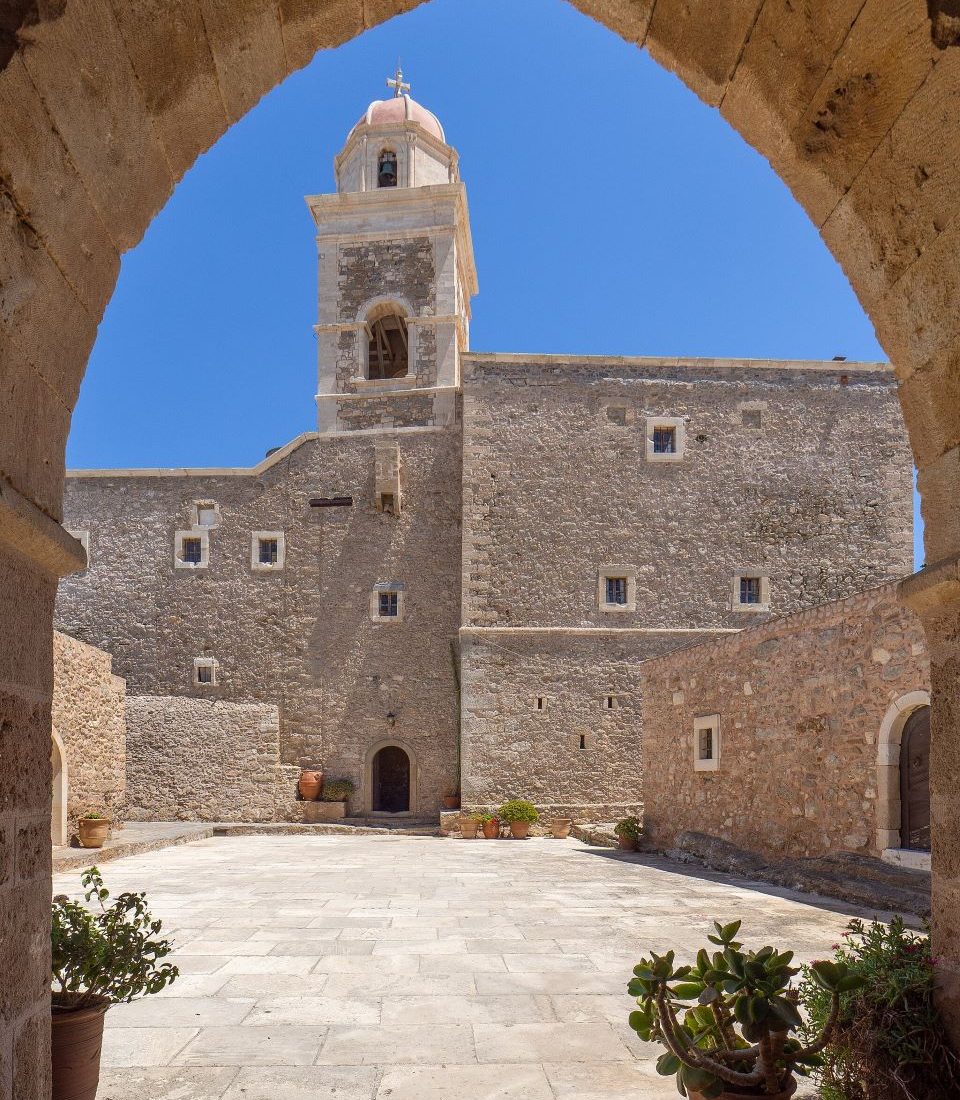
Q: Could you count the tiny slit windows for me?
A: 3